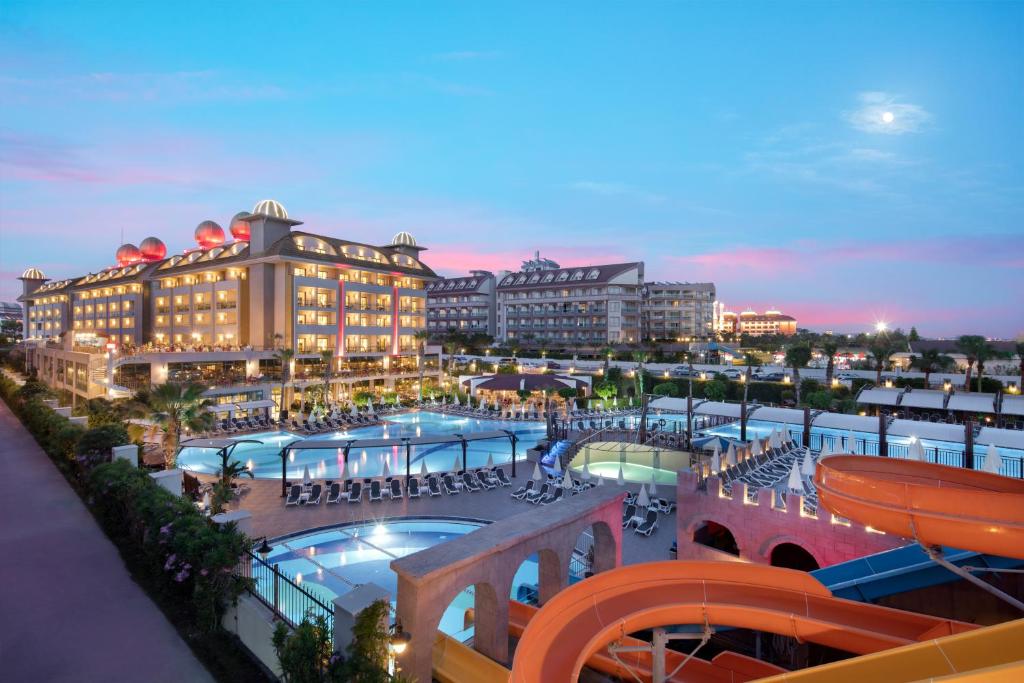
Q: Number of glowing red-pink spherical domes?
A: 4